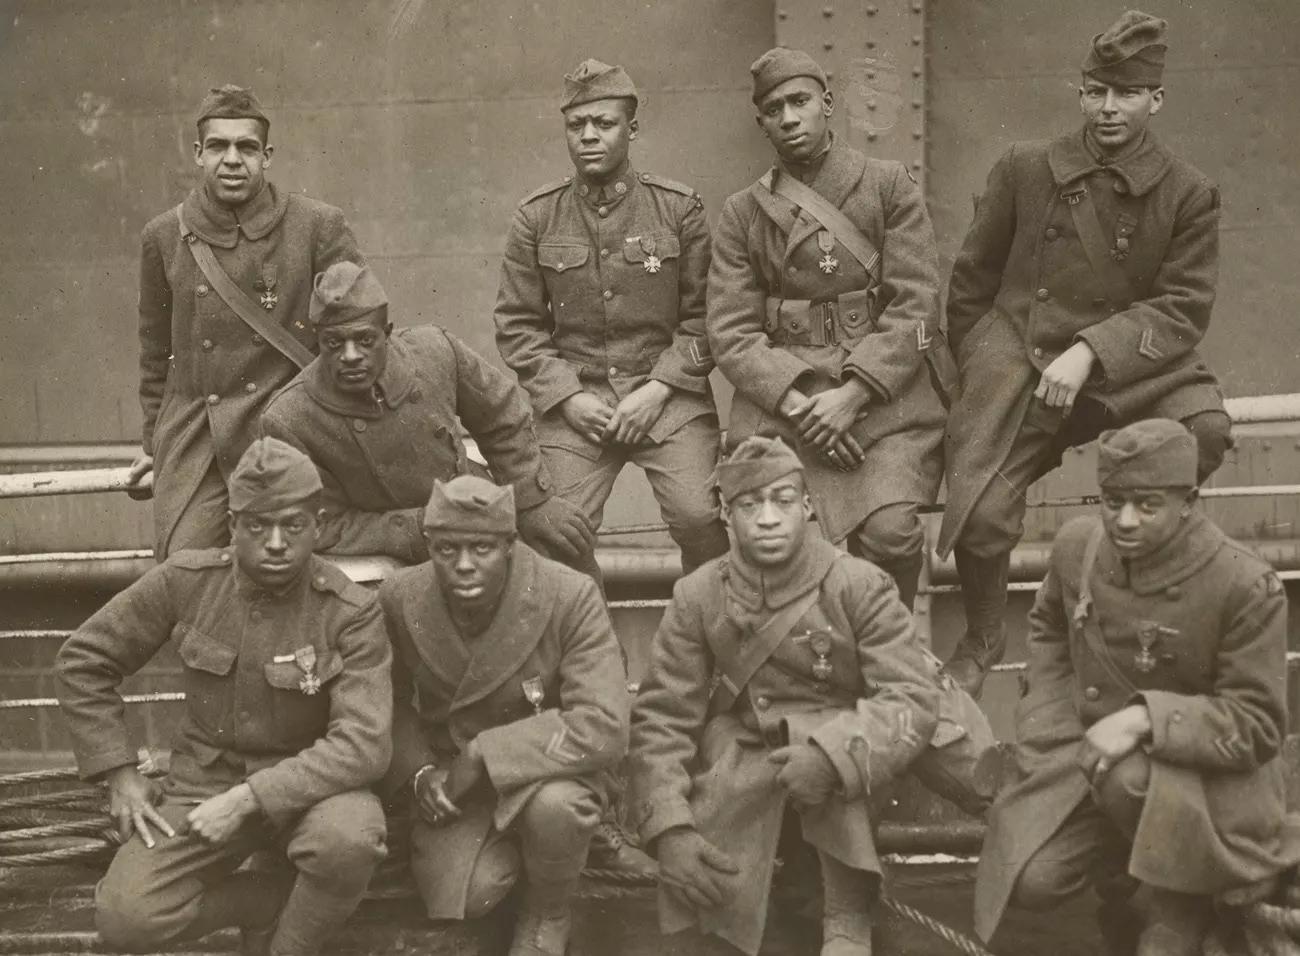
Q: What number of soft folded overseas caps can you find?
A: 9